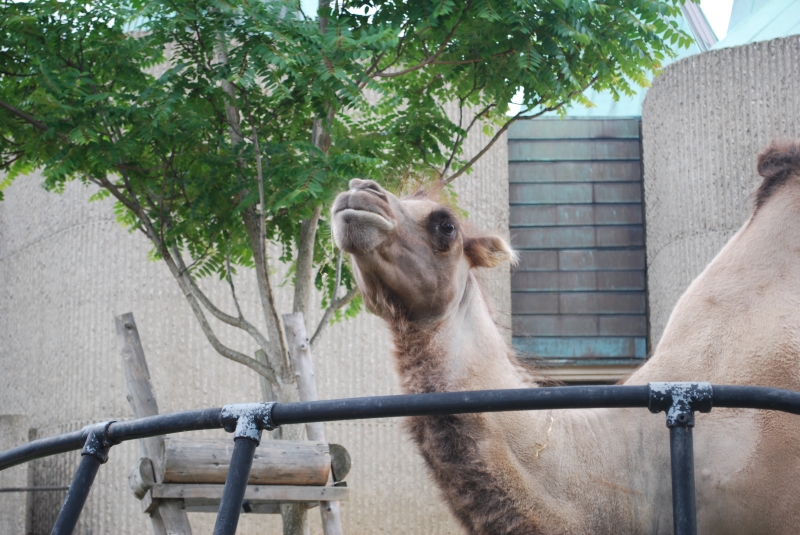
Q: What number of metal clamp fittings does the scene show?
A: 3